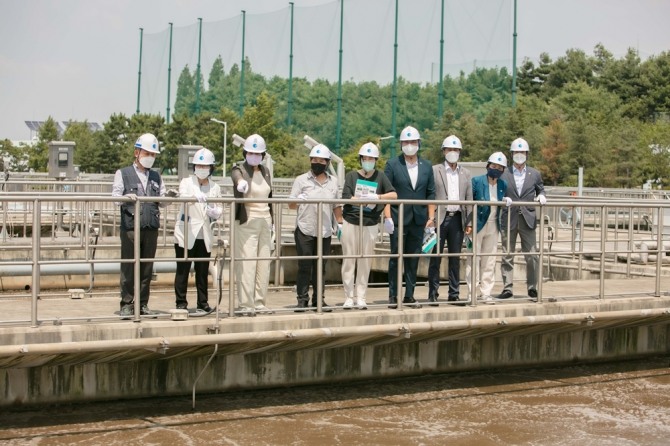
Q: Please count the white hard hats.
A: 9